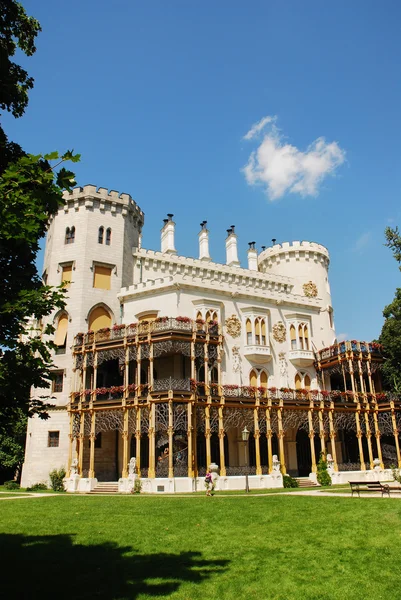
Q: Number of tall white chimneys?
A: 4